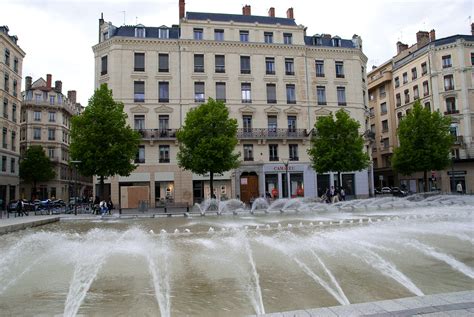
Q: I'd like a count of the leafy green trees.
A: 5